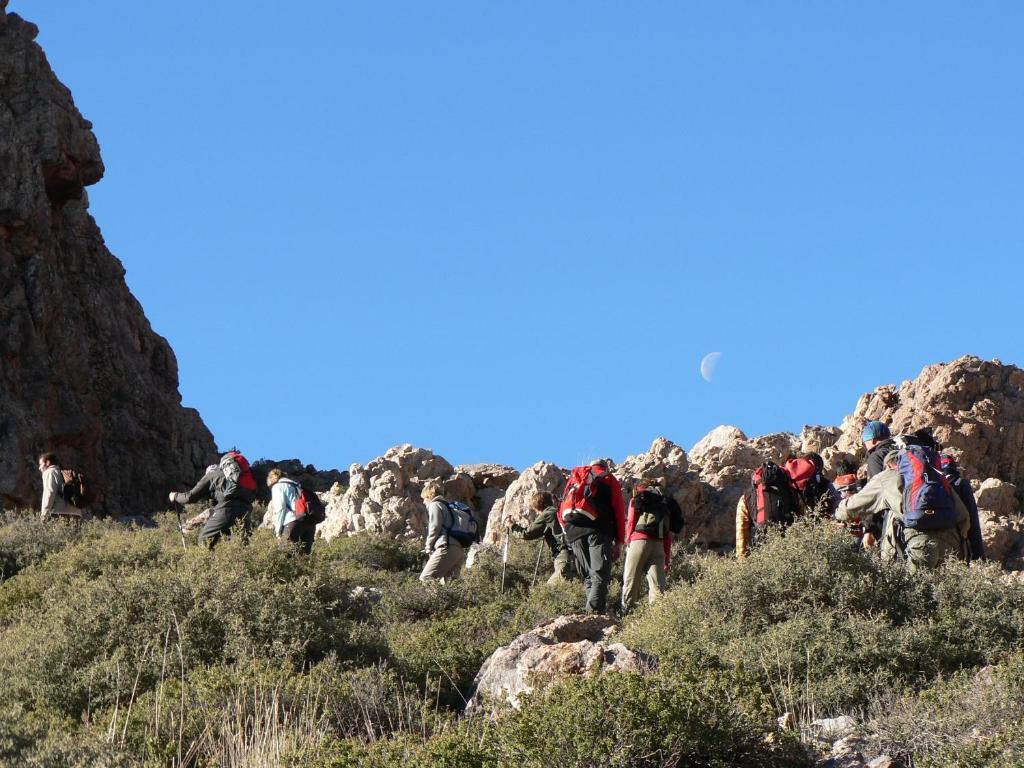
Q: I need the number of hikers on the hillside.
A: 13